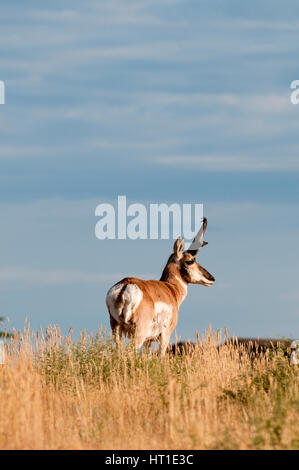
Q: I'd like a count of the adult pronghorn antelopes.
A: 1